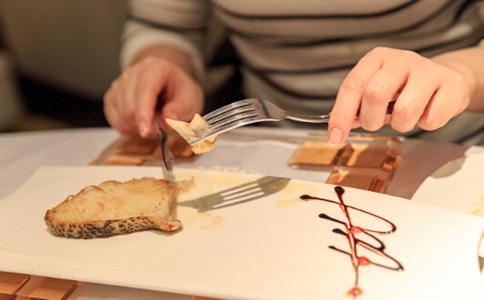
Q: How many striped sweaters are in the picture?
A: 1